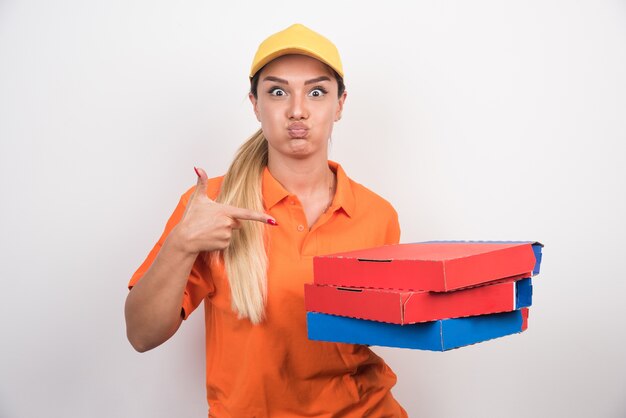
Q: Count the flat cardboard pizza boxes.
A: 3